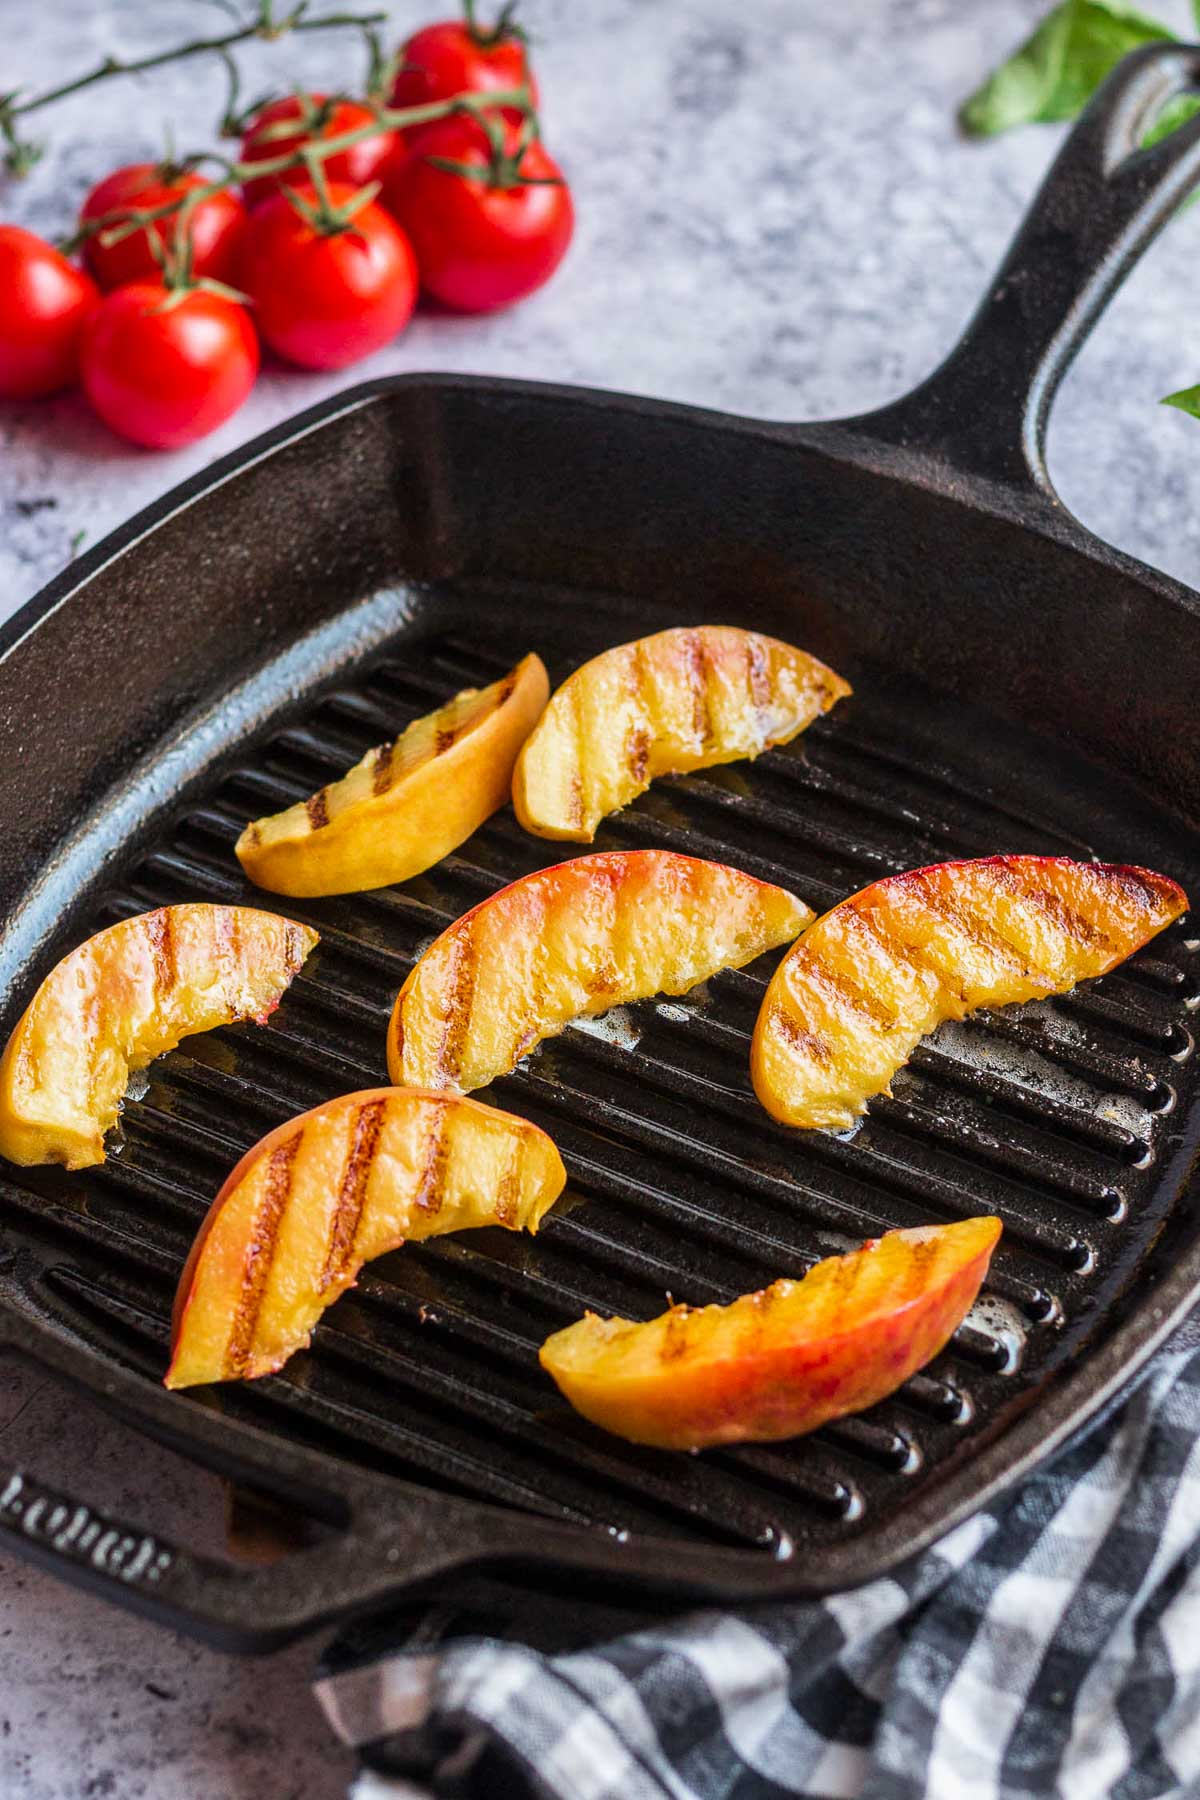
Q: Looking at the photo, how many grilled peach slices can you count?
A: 7